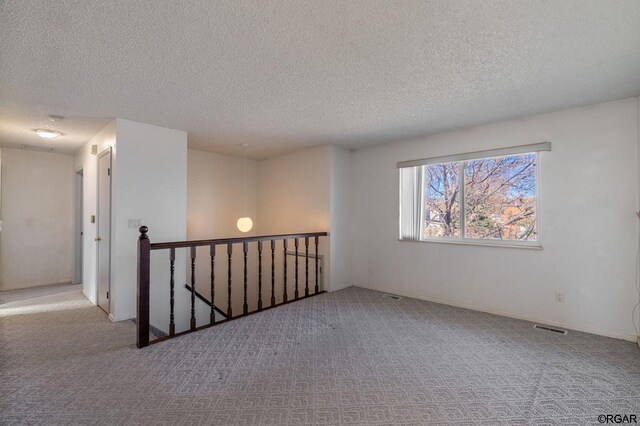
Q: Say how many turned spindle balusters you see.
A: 11